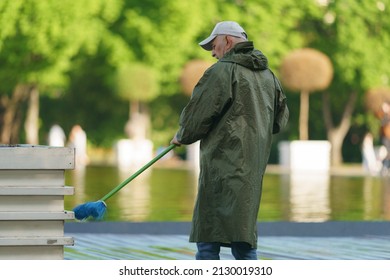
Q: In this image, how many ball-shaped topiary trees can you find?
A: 4